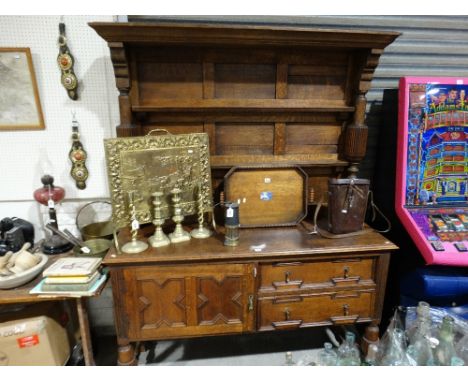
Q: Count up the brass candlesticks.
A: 4